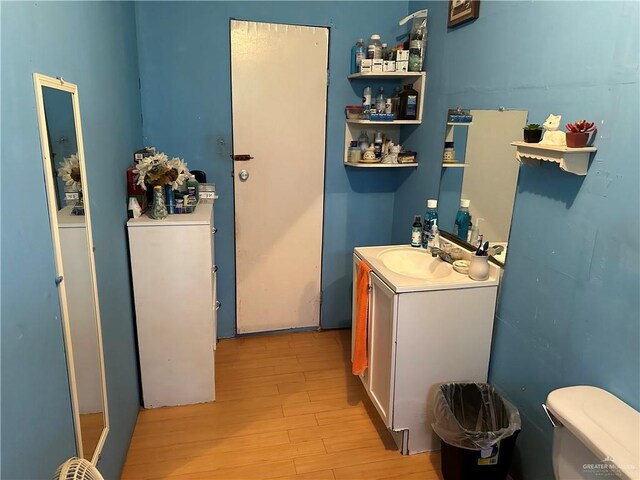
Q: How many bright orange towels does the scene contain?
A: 1